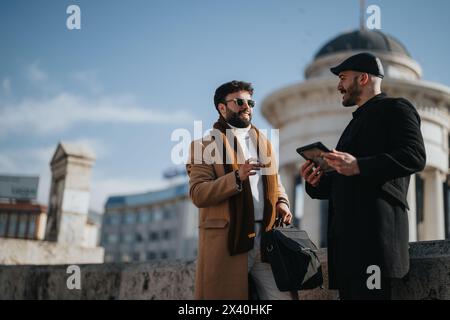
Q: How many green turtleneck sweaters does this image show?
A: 0